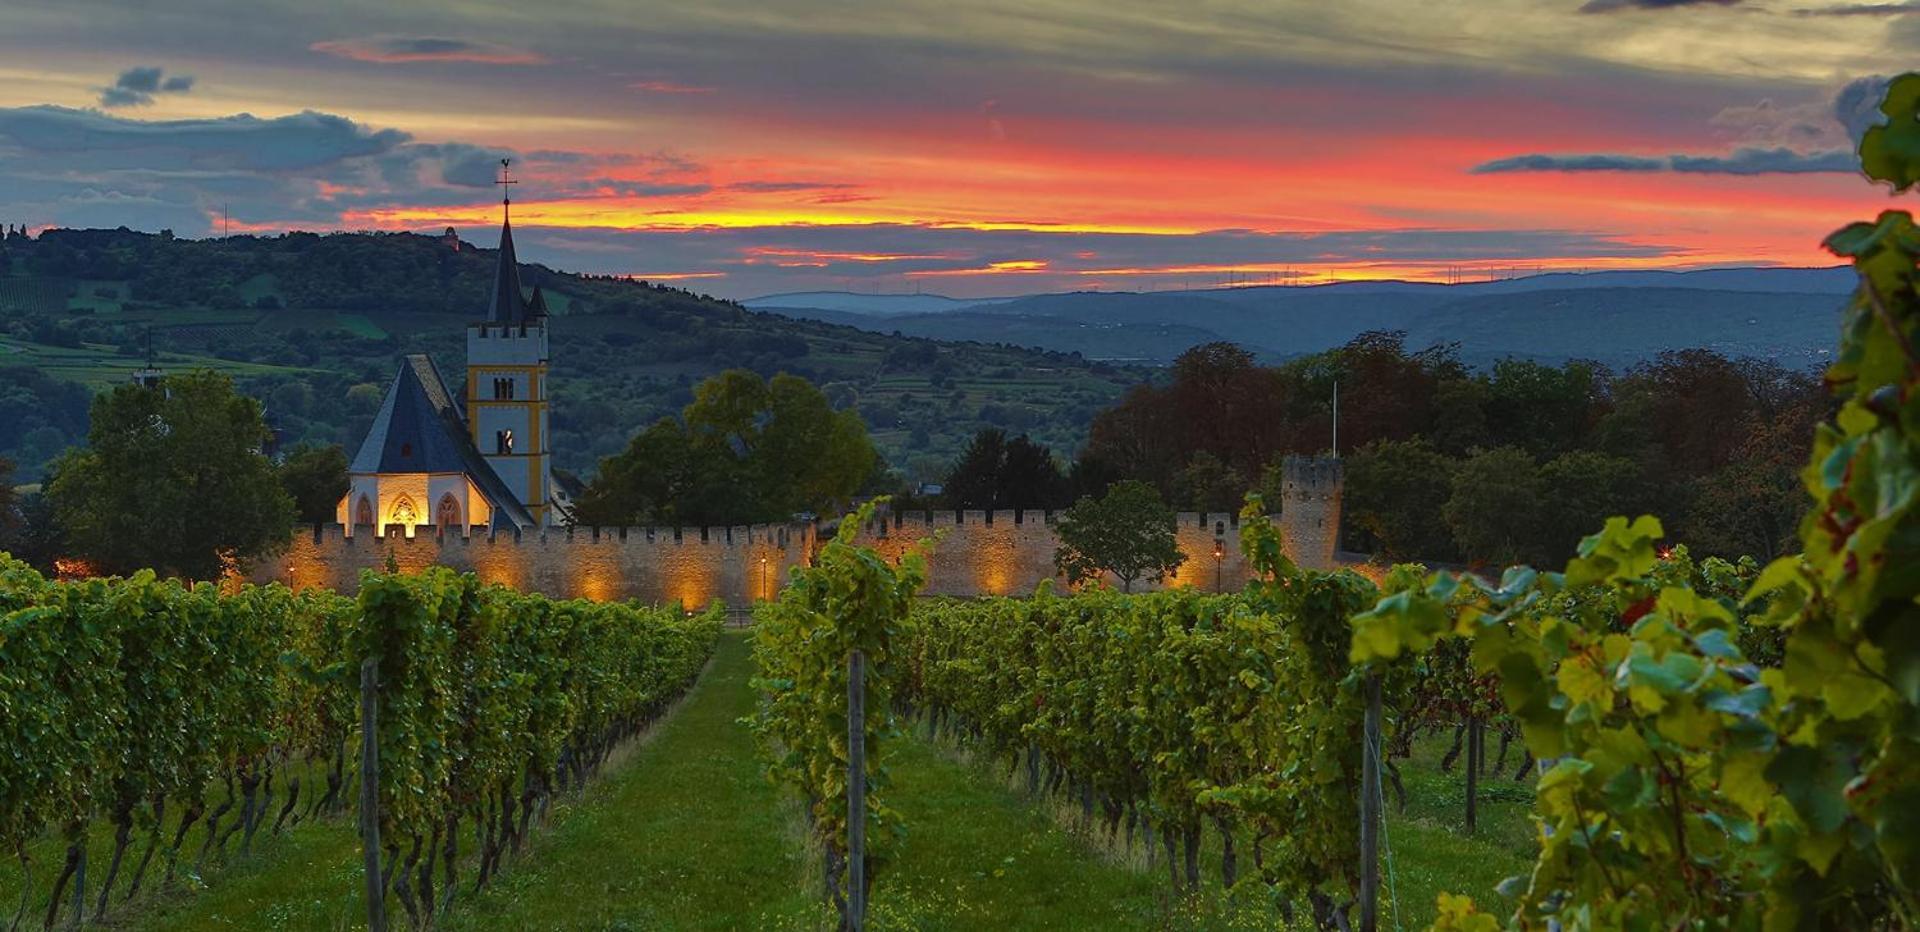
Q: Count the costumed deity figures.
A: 0